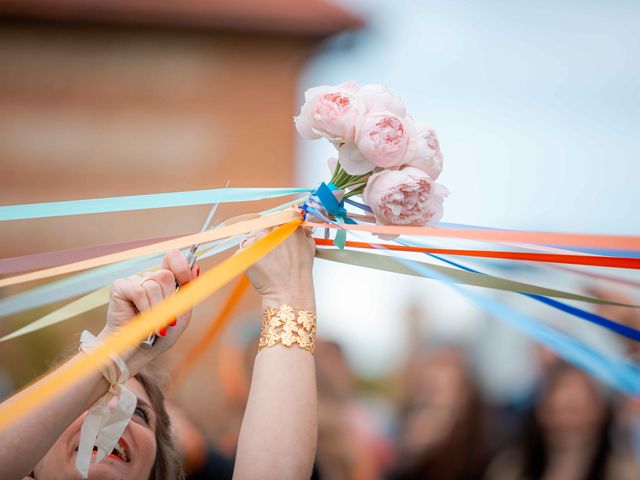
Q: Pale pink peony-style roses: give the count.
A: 5